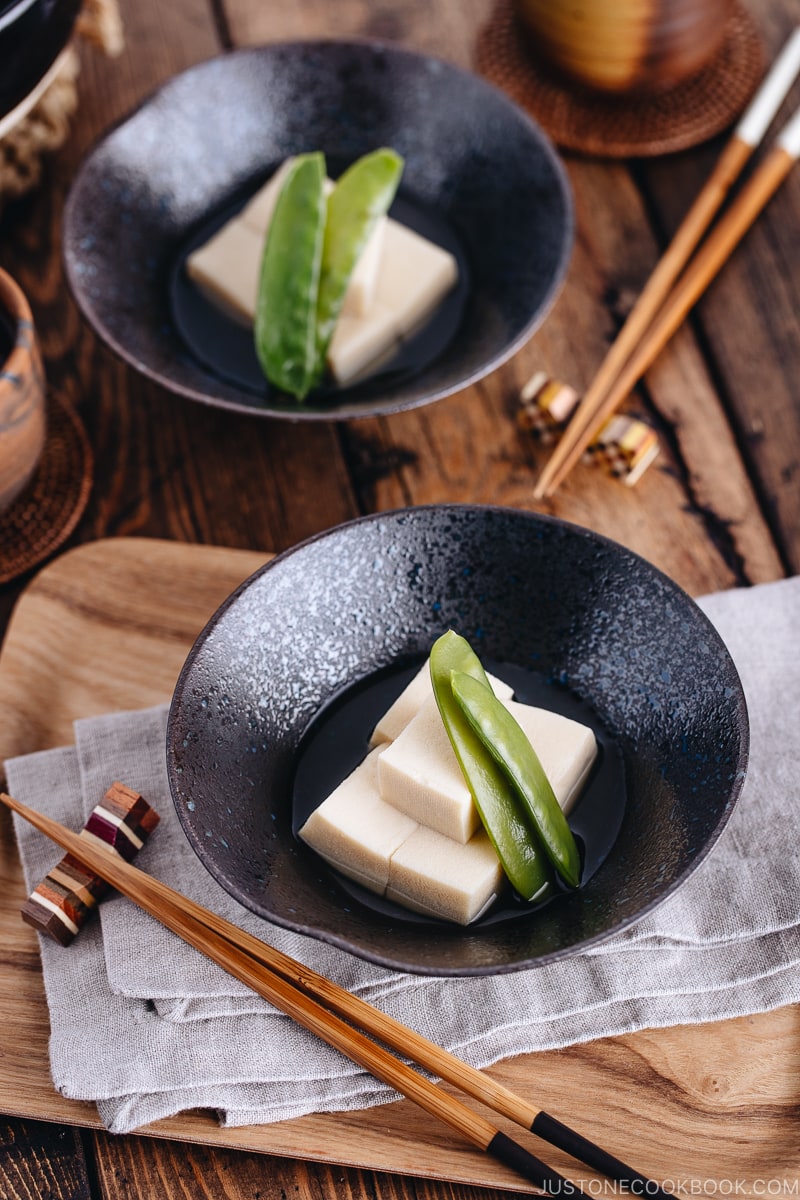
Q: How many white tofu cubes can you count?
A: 10